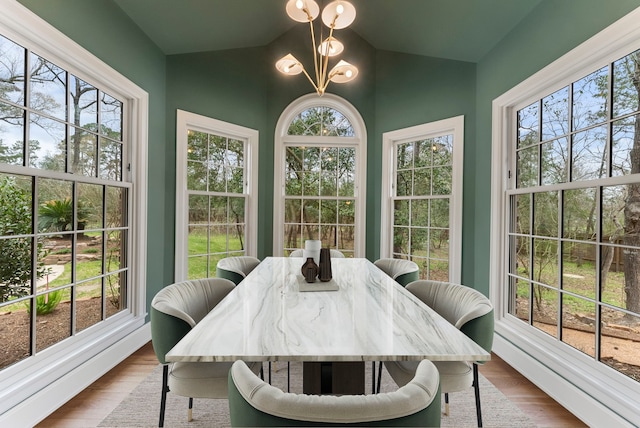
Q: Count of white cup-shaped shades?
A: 5